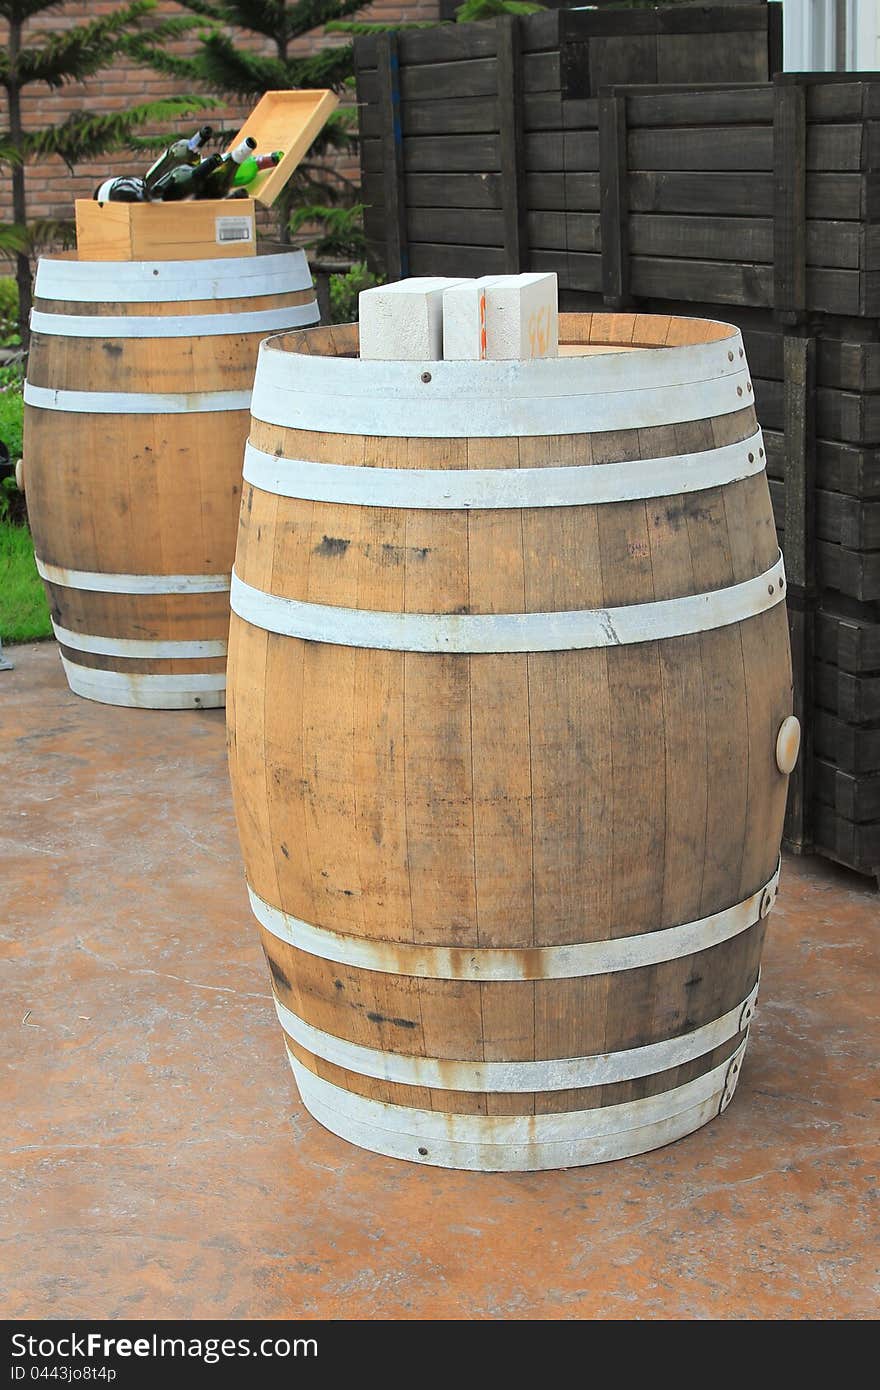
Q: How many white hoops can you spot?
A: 12